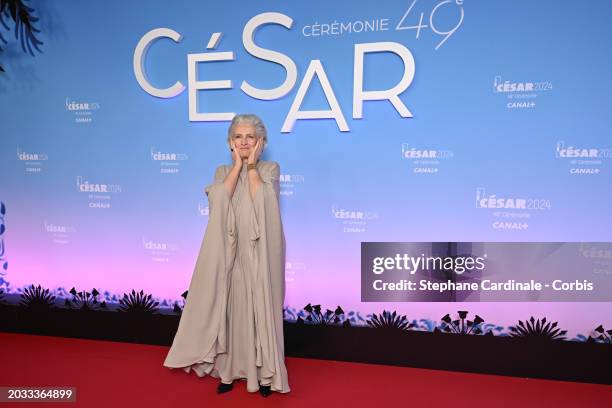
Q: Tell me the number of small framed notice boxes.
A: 0